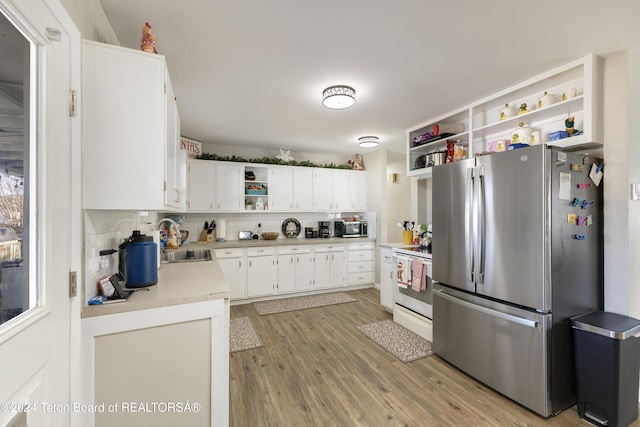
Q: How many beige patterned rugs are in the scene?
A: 3